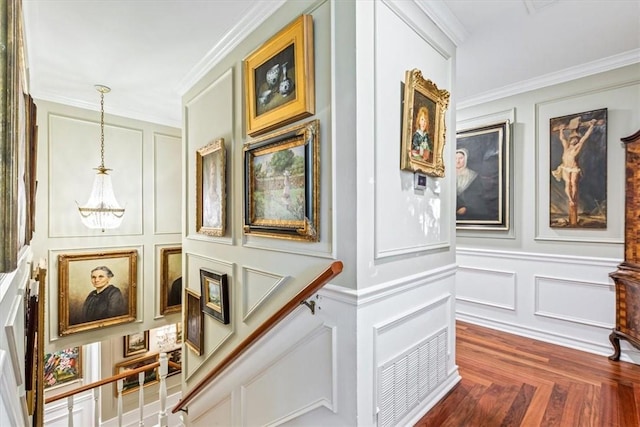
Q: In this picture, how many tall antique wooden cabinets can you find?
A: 1